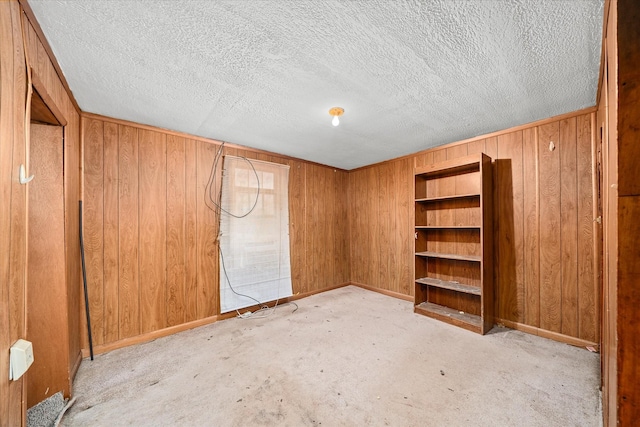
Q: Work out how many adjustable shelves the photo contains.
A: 4